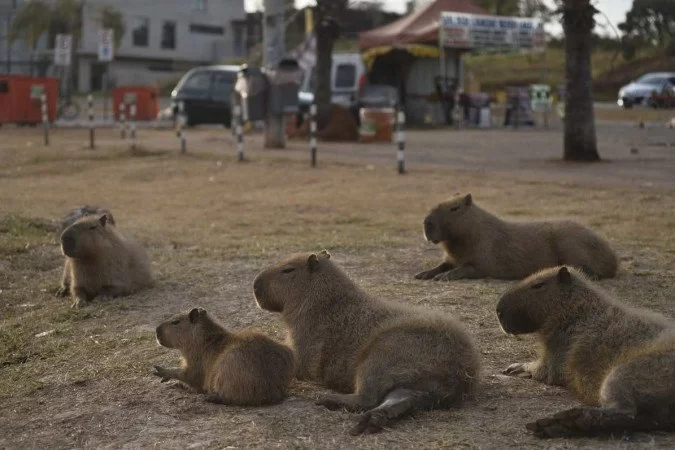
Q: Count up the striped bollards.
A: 8